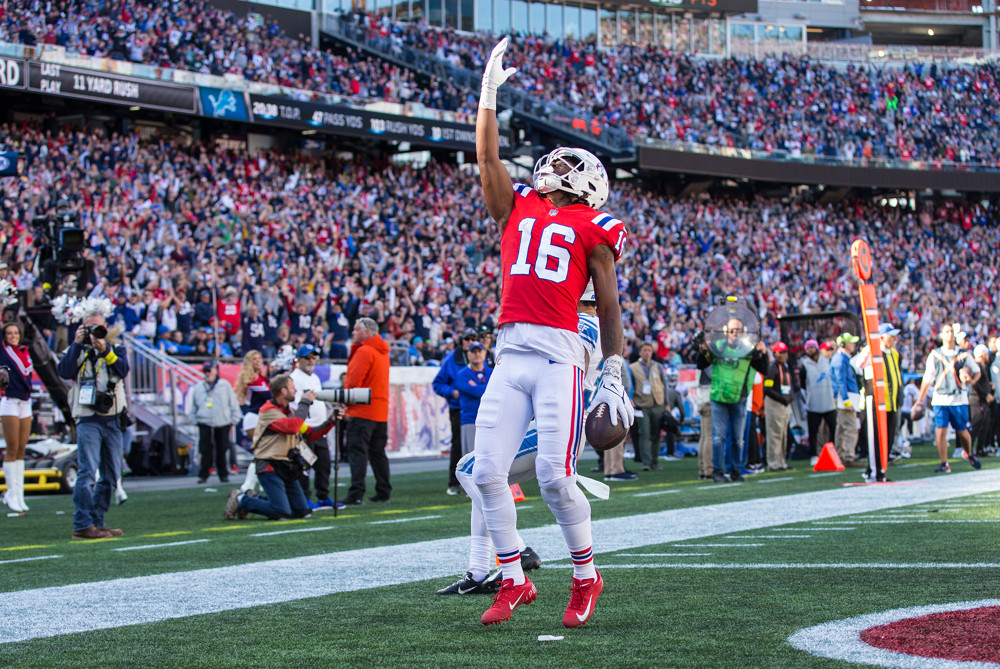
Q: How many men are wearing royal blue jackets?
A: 2